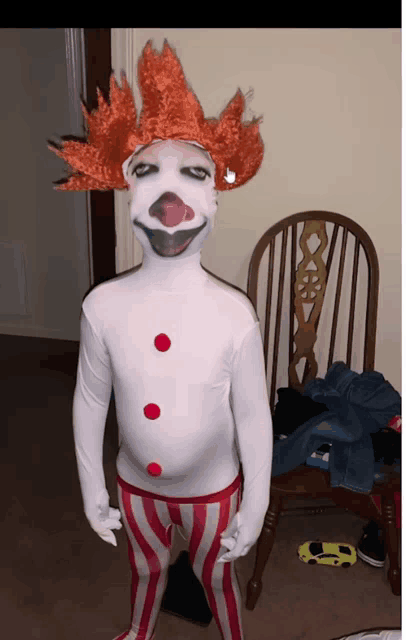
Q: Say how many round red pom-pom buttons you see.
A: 3